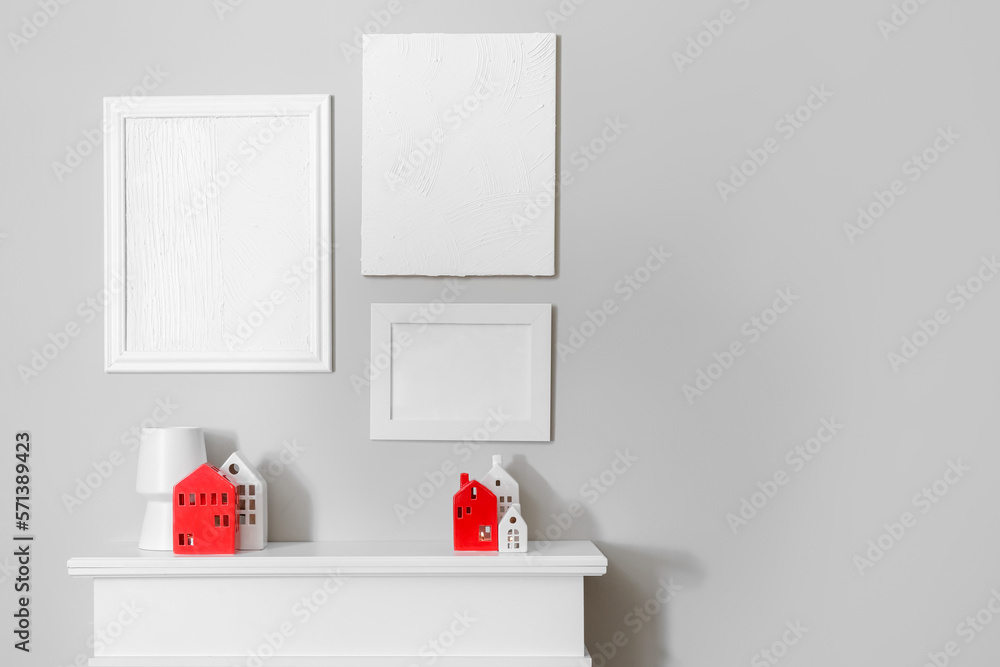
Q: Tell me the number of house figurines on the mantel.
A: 5